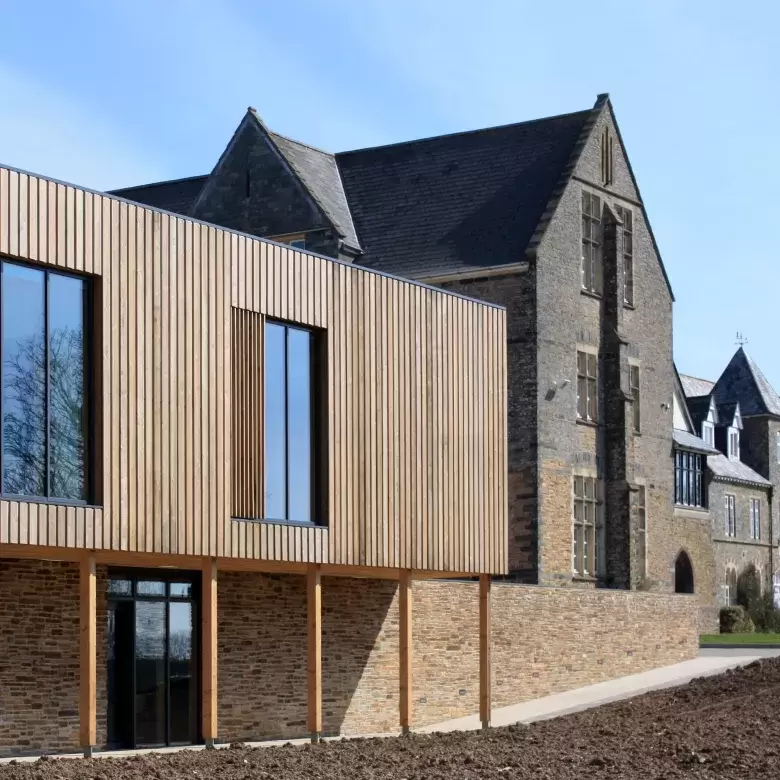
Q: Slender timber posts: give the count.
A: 5